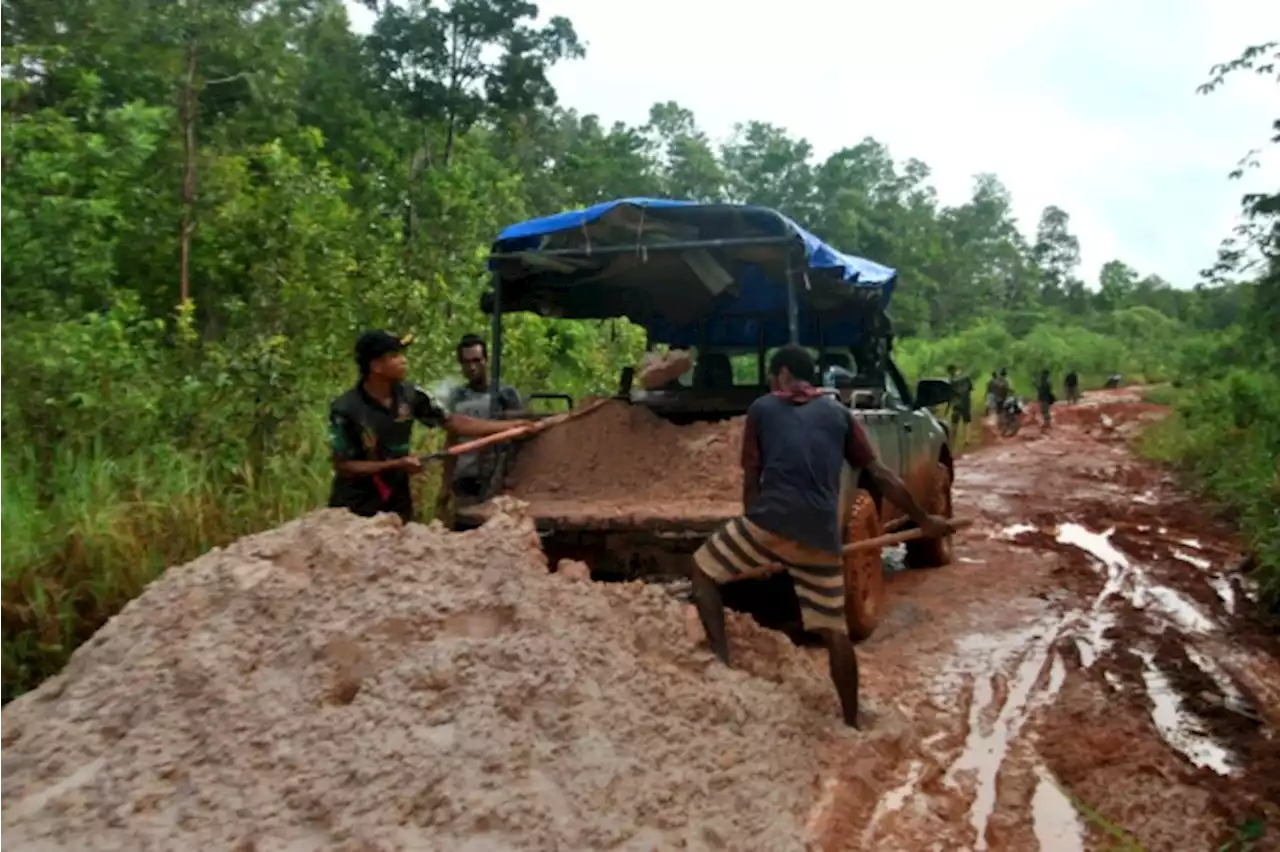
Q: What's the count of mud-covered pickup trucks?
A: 1